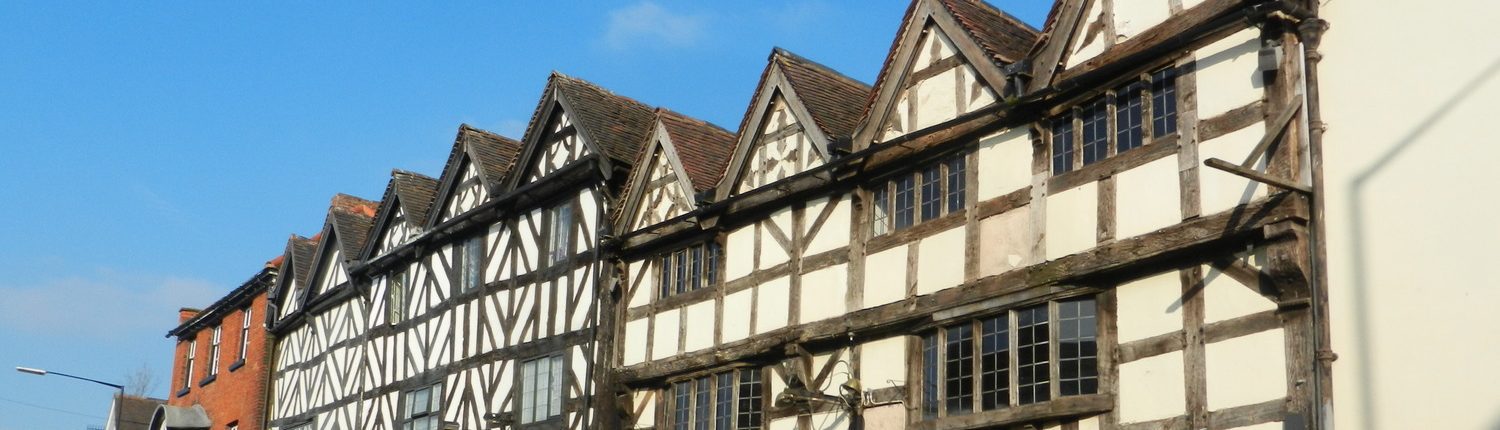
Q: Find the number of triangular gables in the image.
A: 9